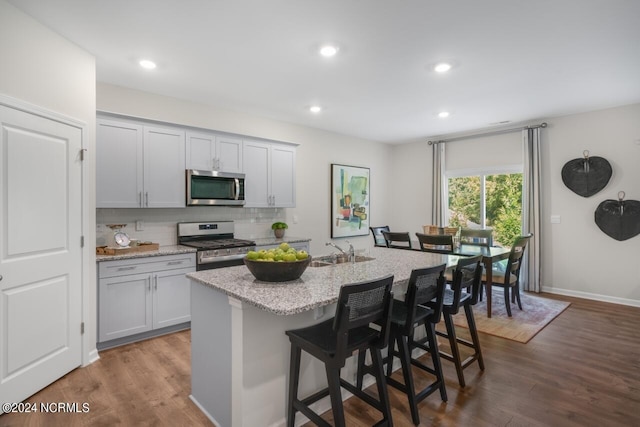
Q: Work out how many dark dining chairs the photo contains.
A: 5